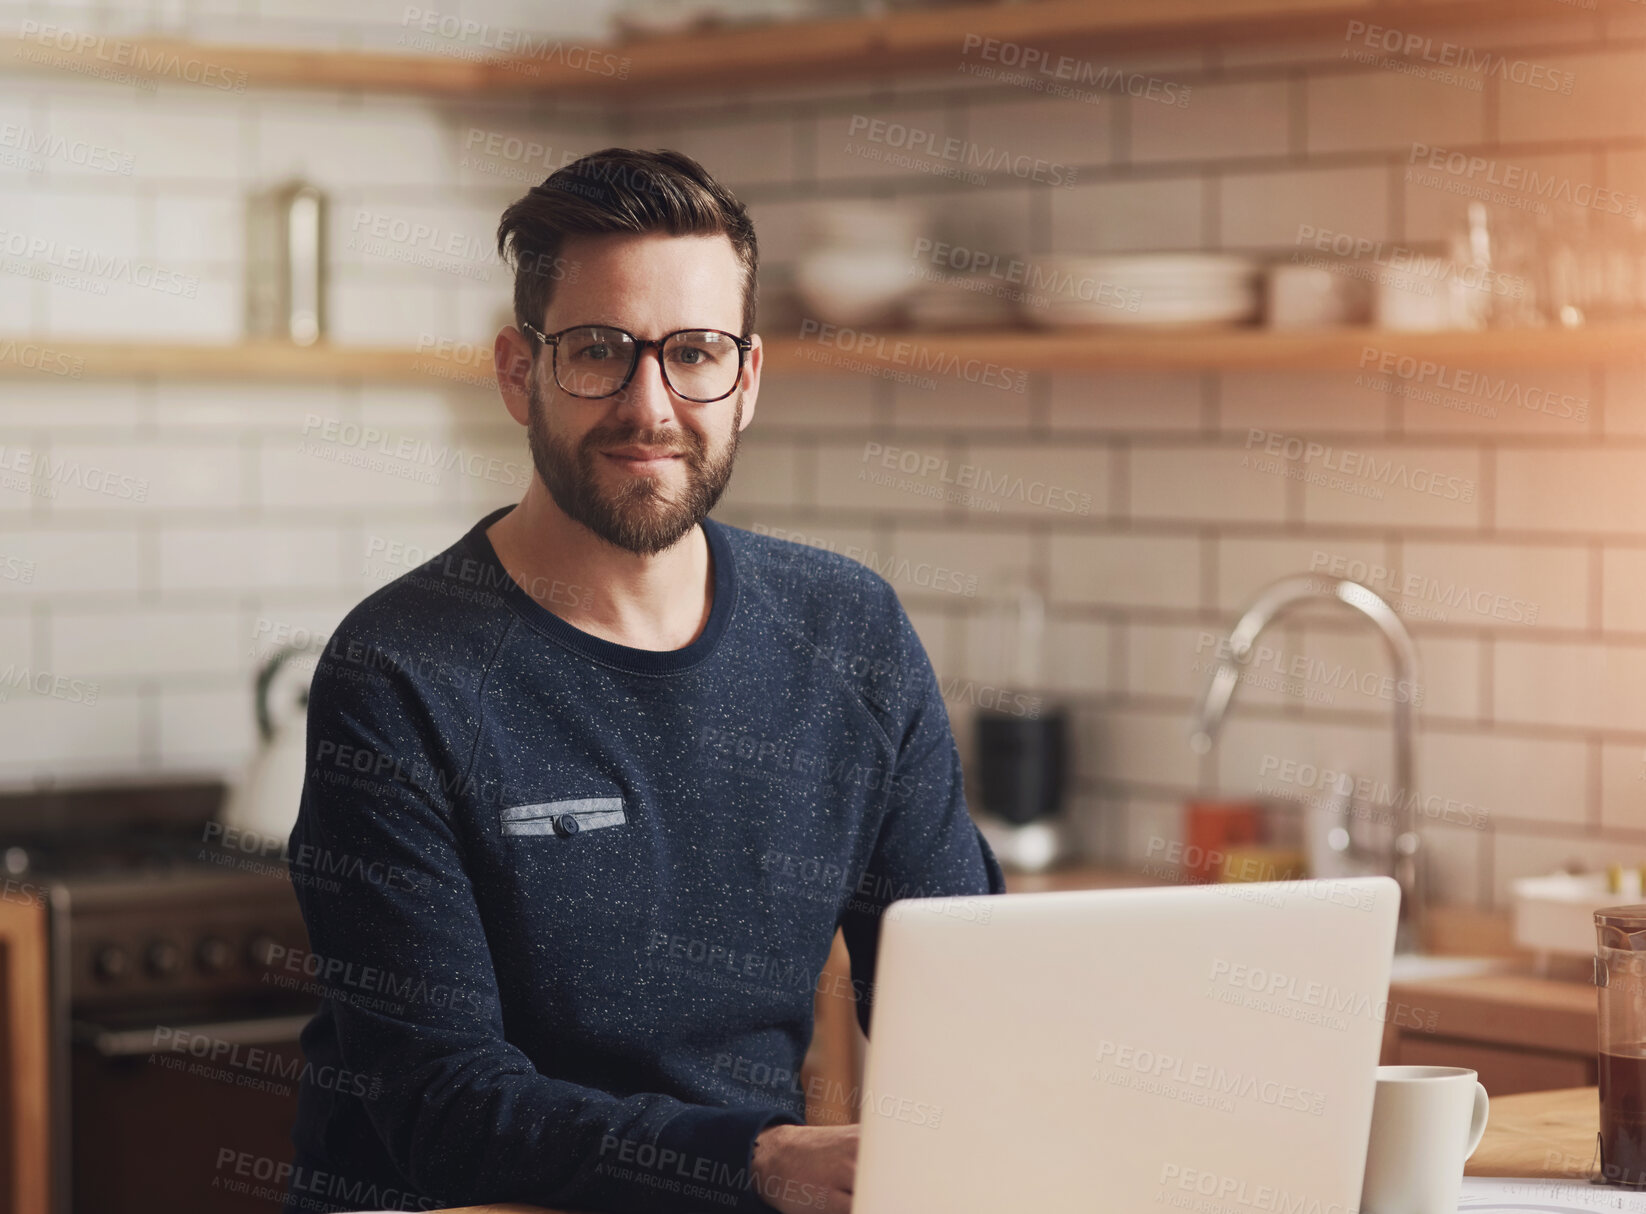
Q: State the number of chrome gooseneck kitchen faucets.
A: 1